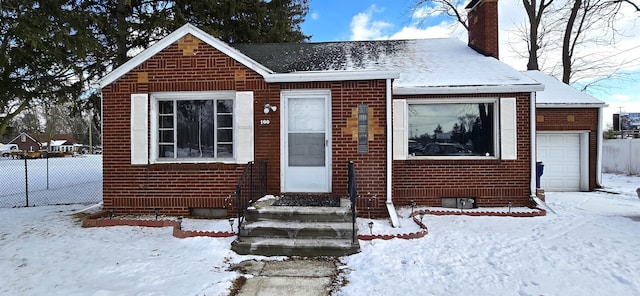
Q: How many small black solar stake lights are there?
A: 9